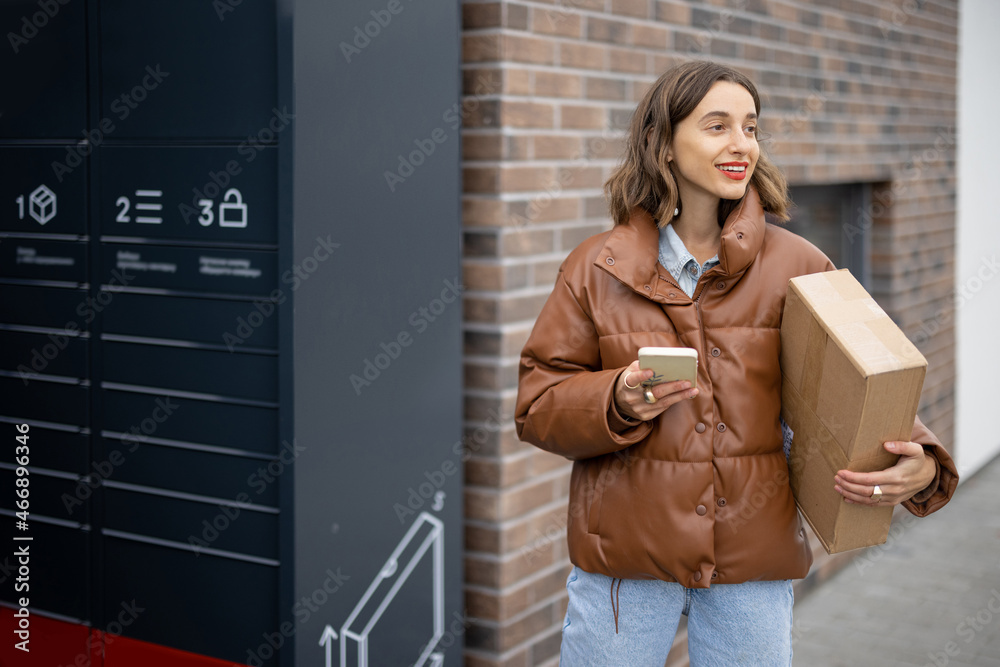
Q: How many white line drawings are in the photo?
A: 4